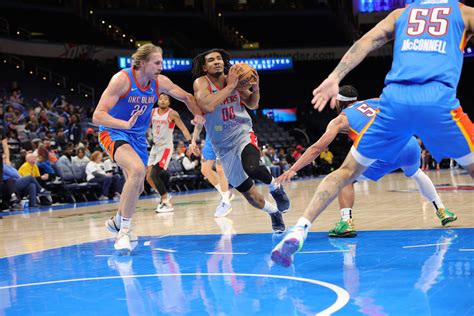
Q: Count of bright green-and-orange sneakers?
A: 2